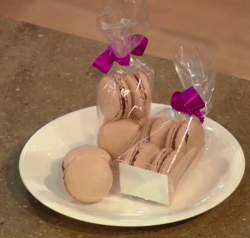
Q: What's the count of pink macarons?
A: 9